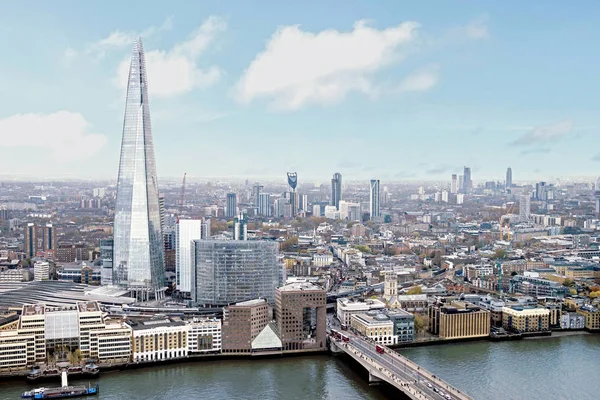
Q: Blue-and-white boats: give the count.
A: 1